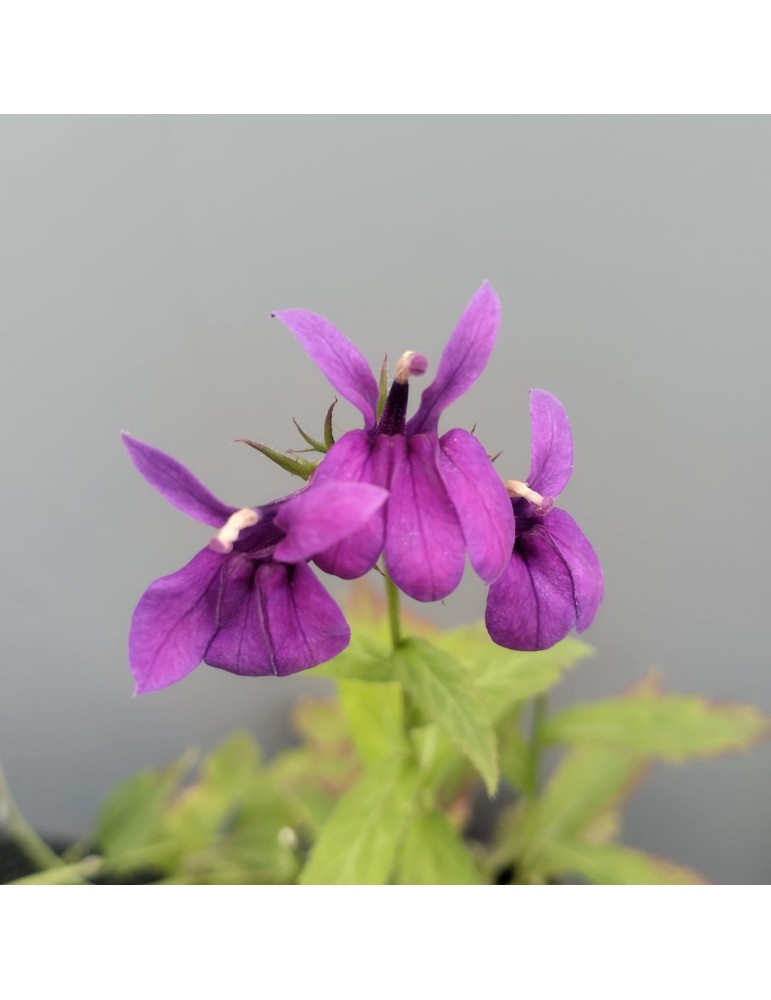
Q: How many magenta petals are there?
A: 13